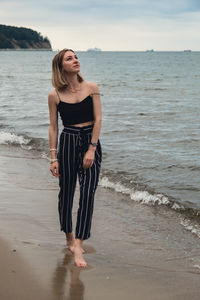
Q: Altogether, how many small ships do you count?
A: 3